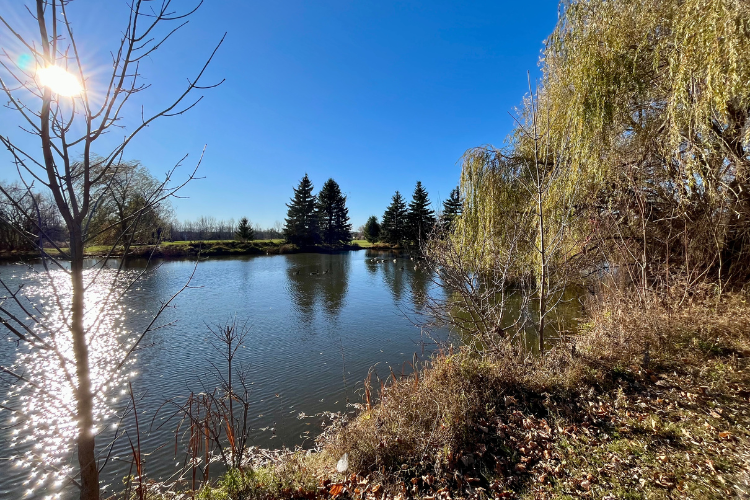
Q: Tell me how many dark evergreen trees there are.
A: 7